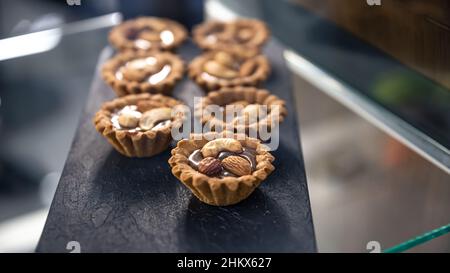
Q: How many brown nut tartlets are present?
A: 7